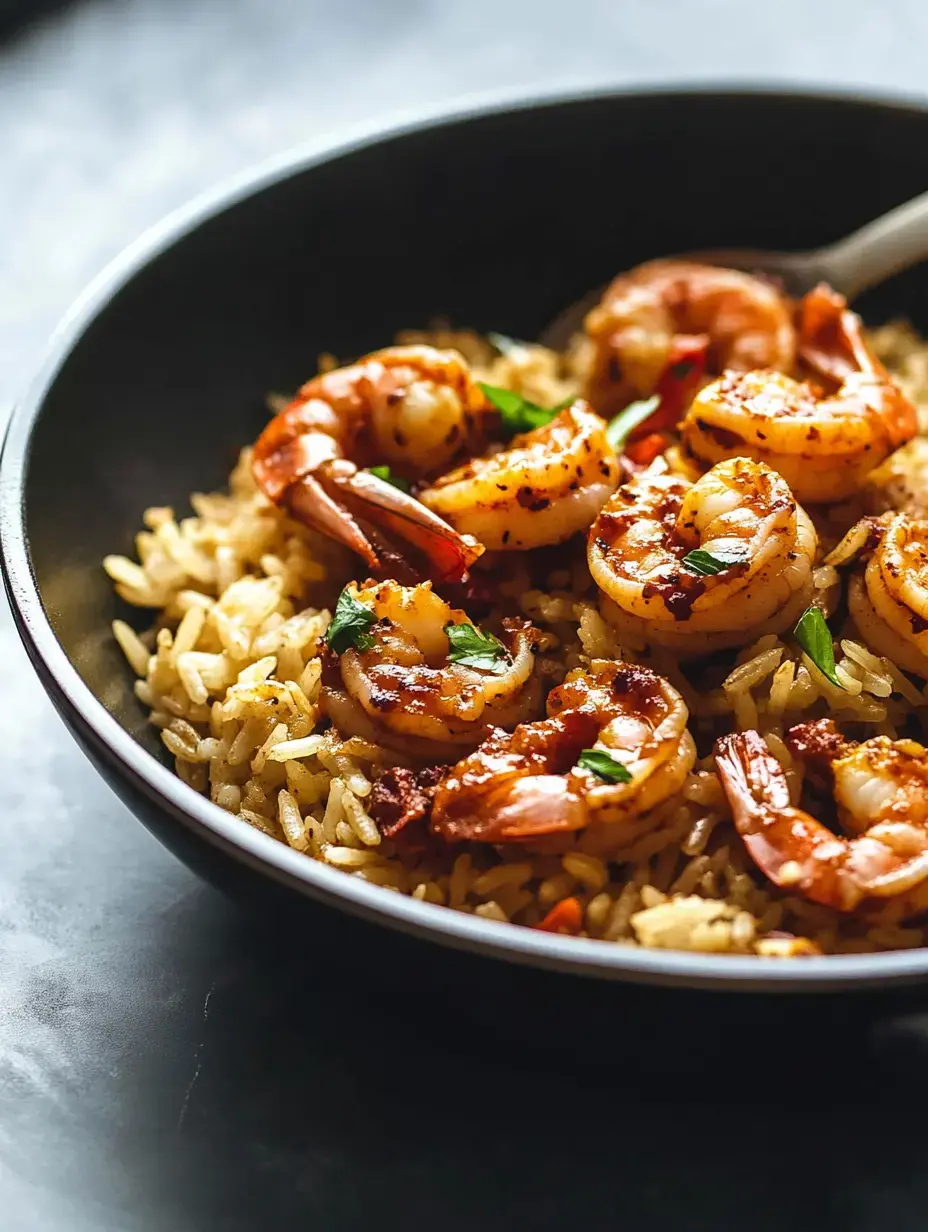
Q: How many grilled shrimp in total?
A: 9